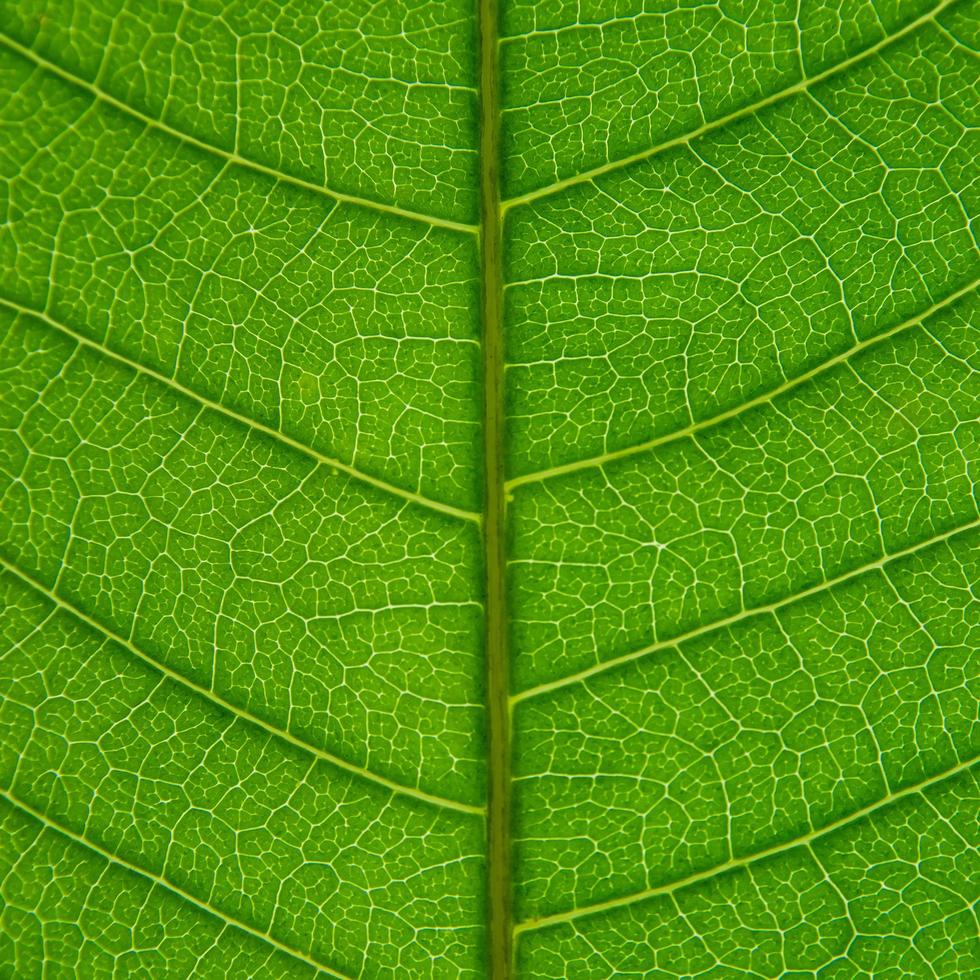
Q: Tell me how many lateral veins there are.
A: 8